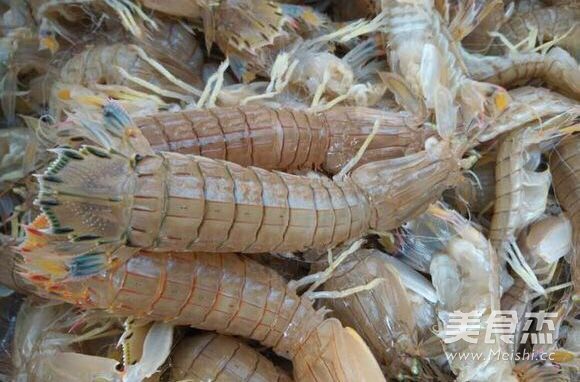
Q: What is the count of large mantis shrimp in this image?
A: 3